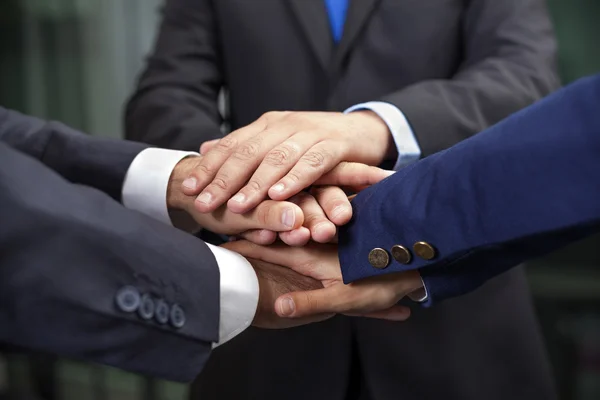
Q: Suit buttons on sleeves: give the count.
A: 7